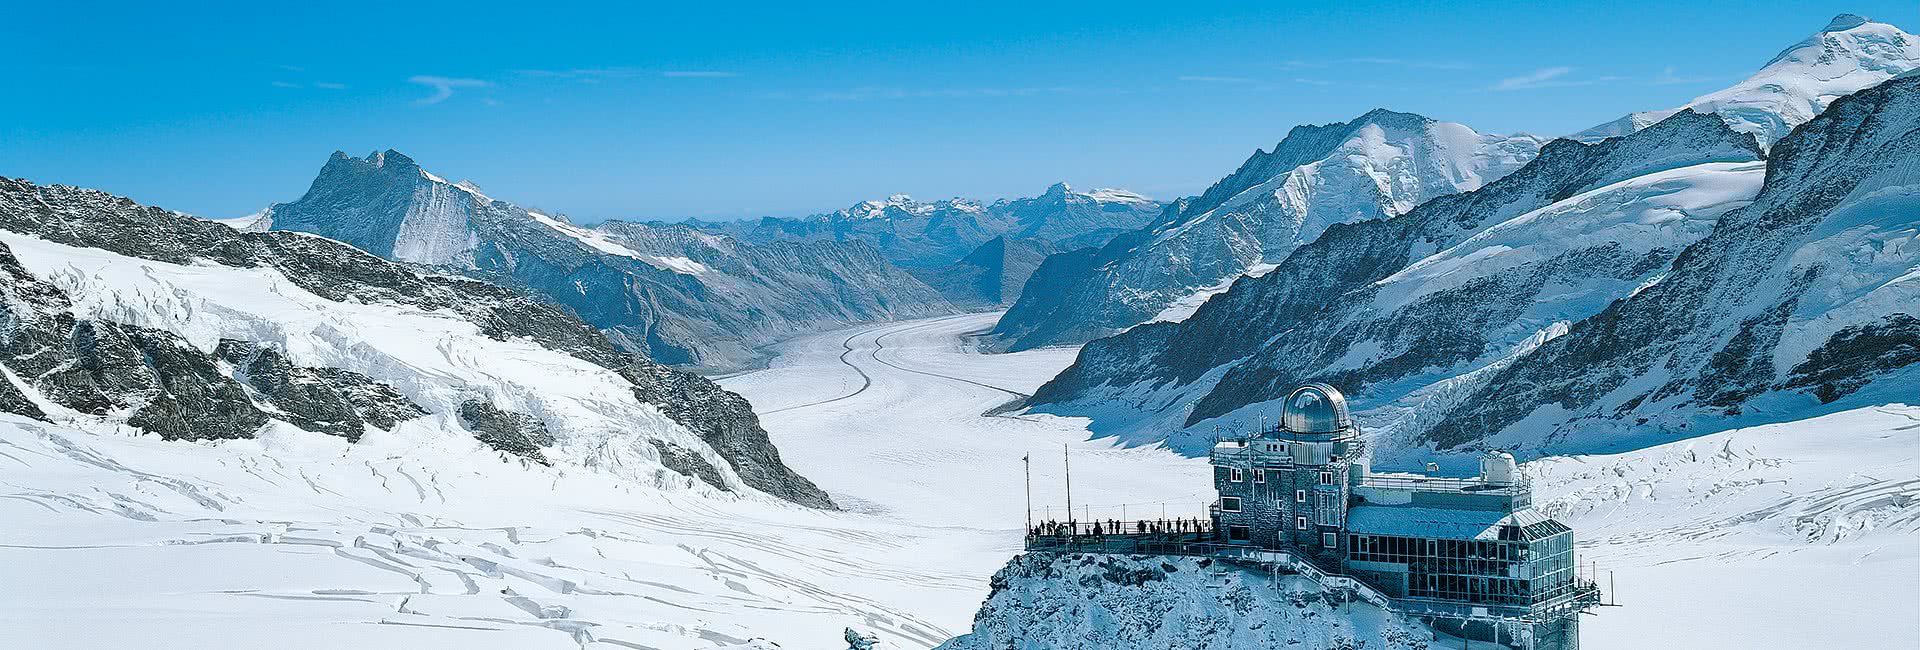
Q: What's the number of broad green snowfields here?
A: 0